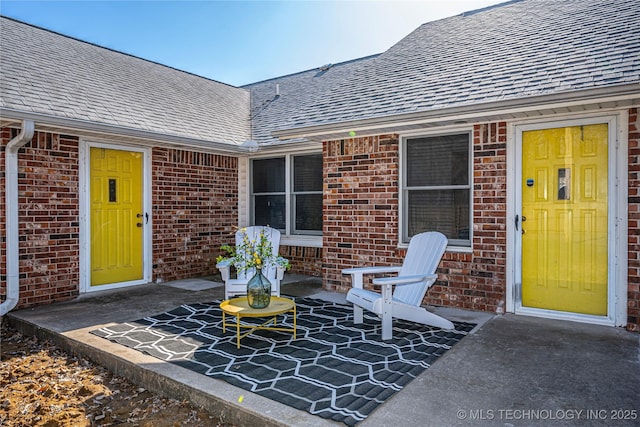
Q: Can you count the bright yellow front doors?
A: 2